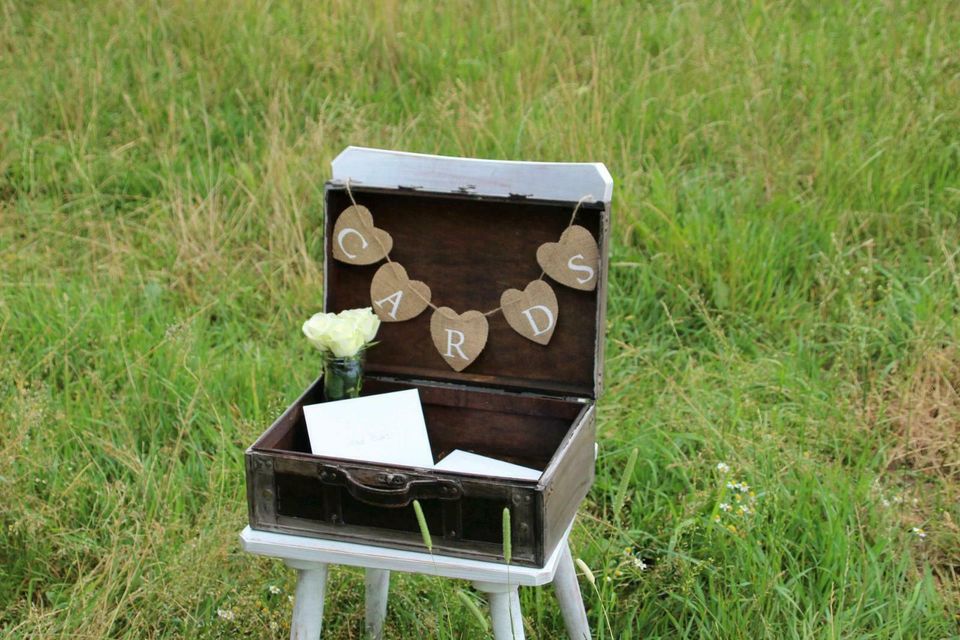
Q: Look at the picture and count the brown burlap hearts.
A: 5